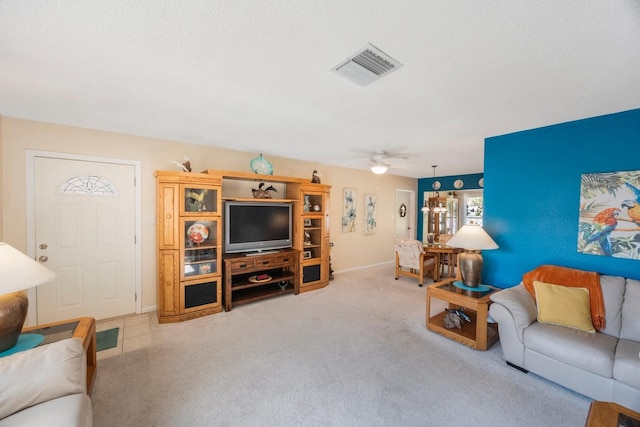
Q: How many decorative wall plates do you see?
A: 3